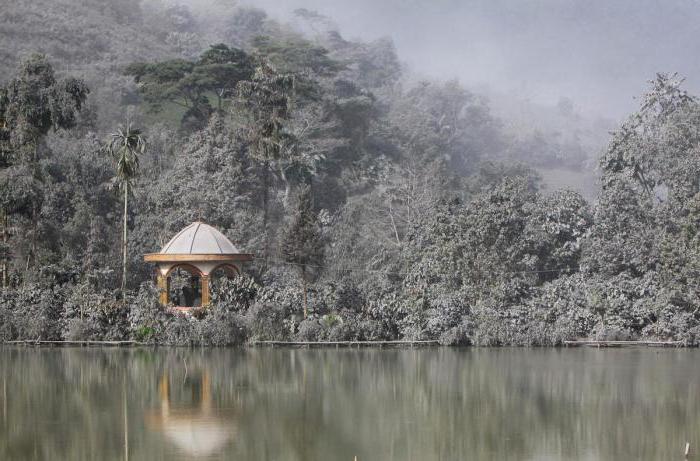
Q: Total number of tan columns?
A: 2